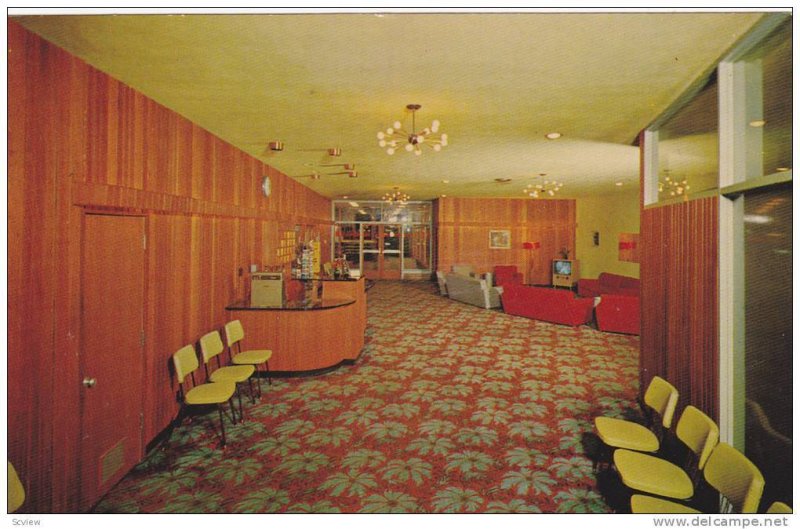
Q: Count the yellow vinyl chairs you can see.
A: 8